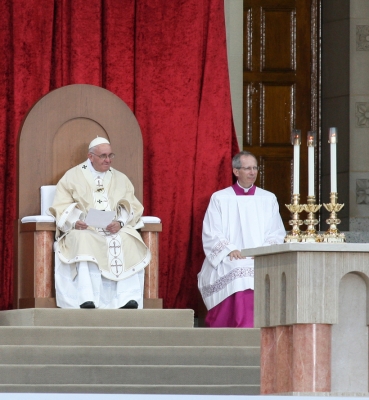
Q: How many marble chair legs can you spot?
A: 2